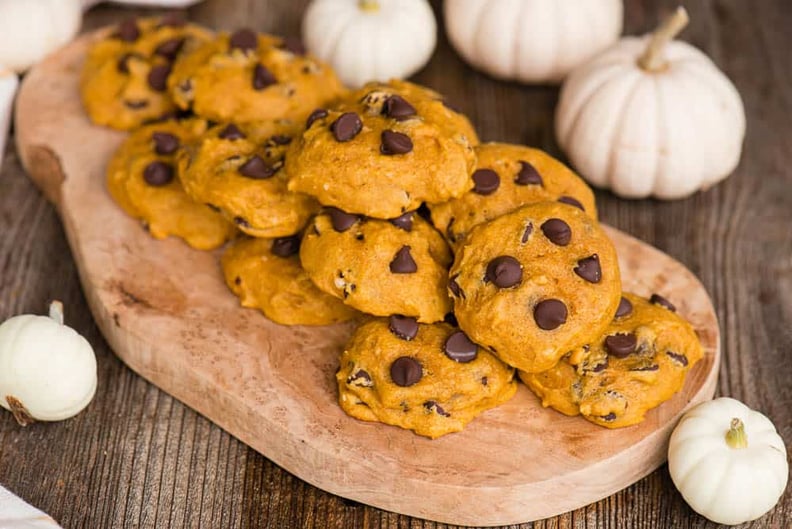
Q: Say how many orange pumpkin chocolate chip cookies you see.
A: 11